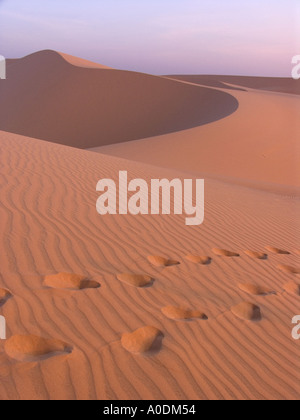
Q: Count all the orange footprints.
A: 15